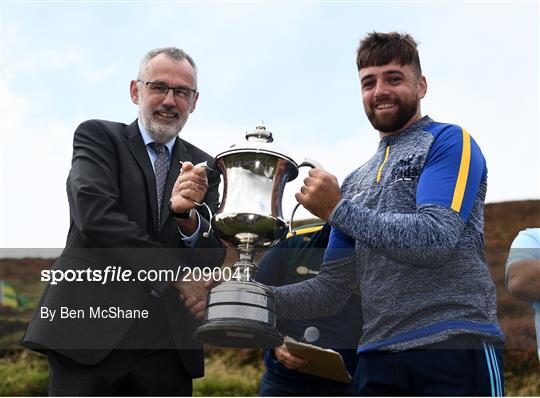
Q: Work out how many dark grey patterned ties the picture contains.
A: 1